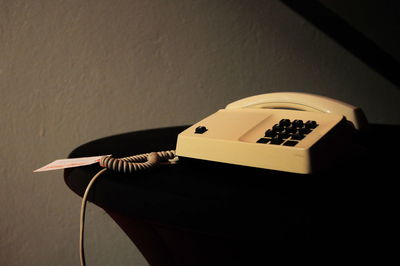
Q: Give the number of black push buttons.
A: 13